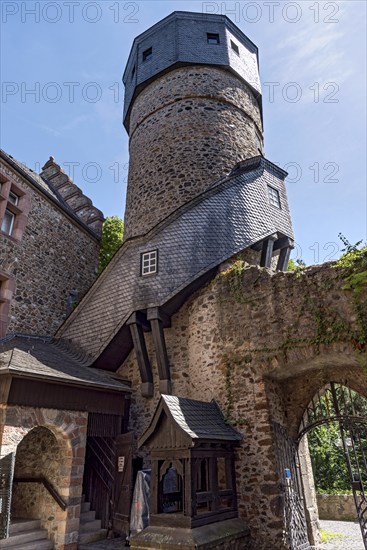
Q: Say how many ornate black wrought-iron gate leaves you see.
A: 2